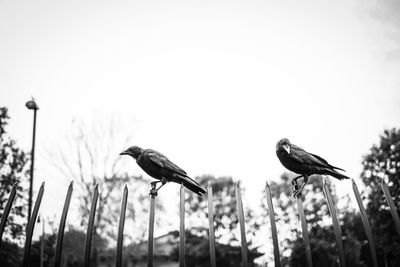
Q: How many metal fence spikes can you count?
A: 14